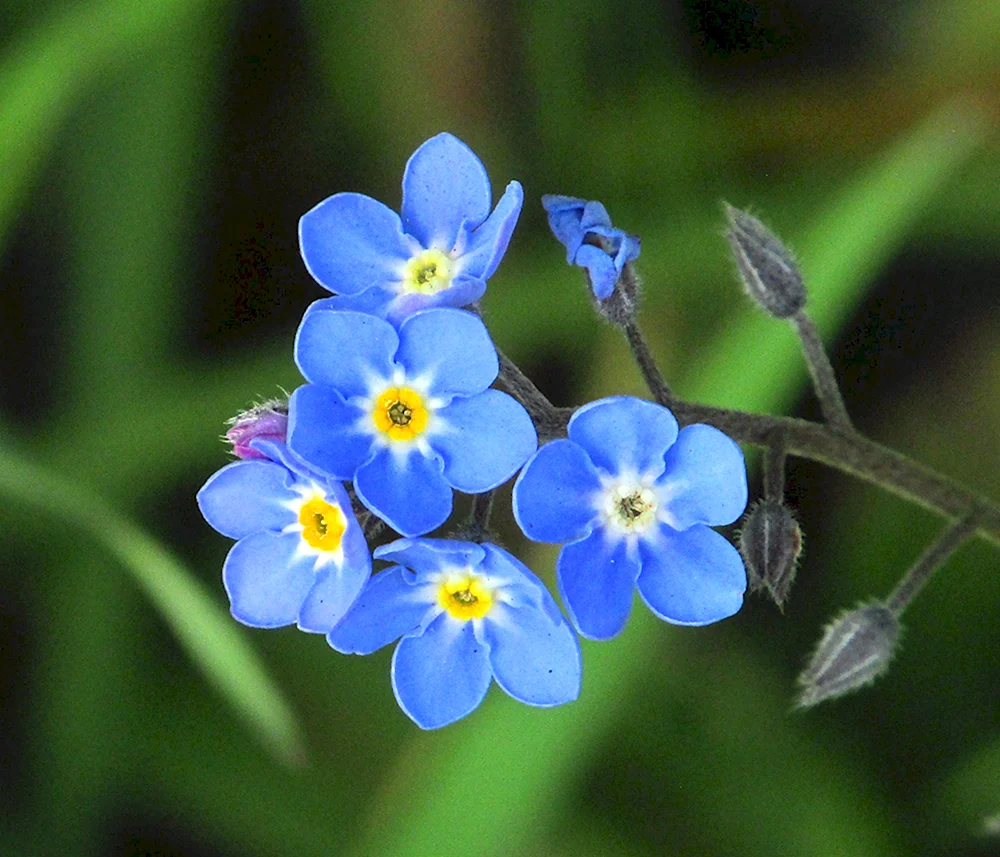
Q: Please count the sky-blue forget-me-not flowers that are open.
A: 5